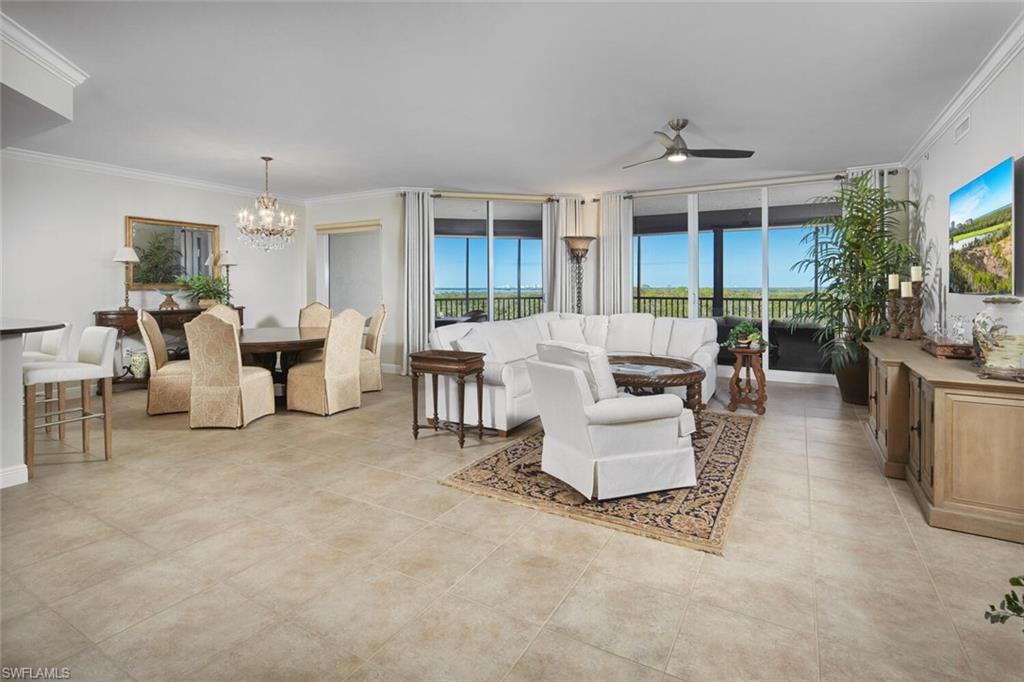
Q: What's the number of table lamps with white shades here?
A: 2